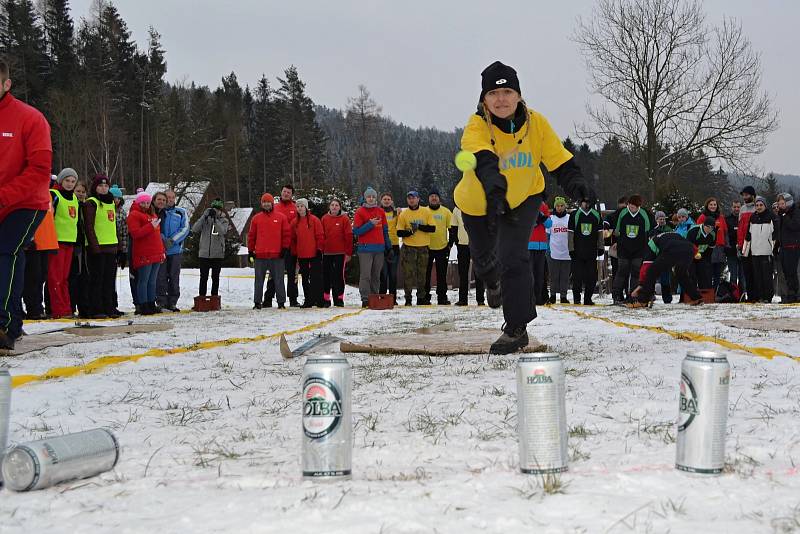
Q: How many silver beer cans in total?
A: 5